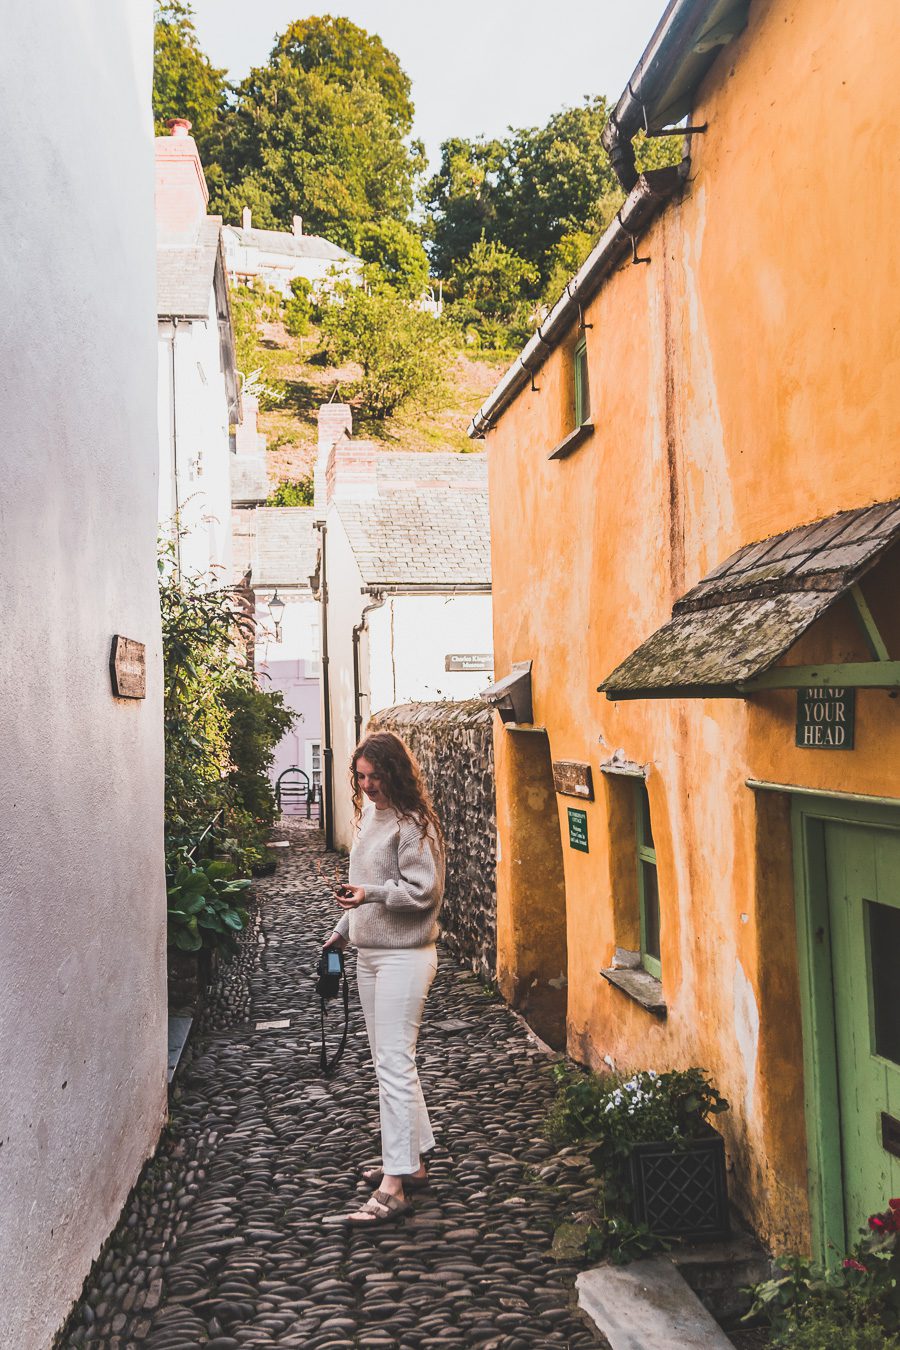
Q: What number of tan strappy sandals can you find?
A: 2